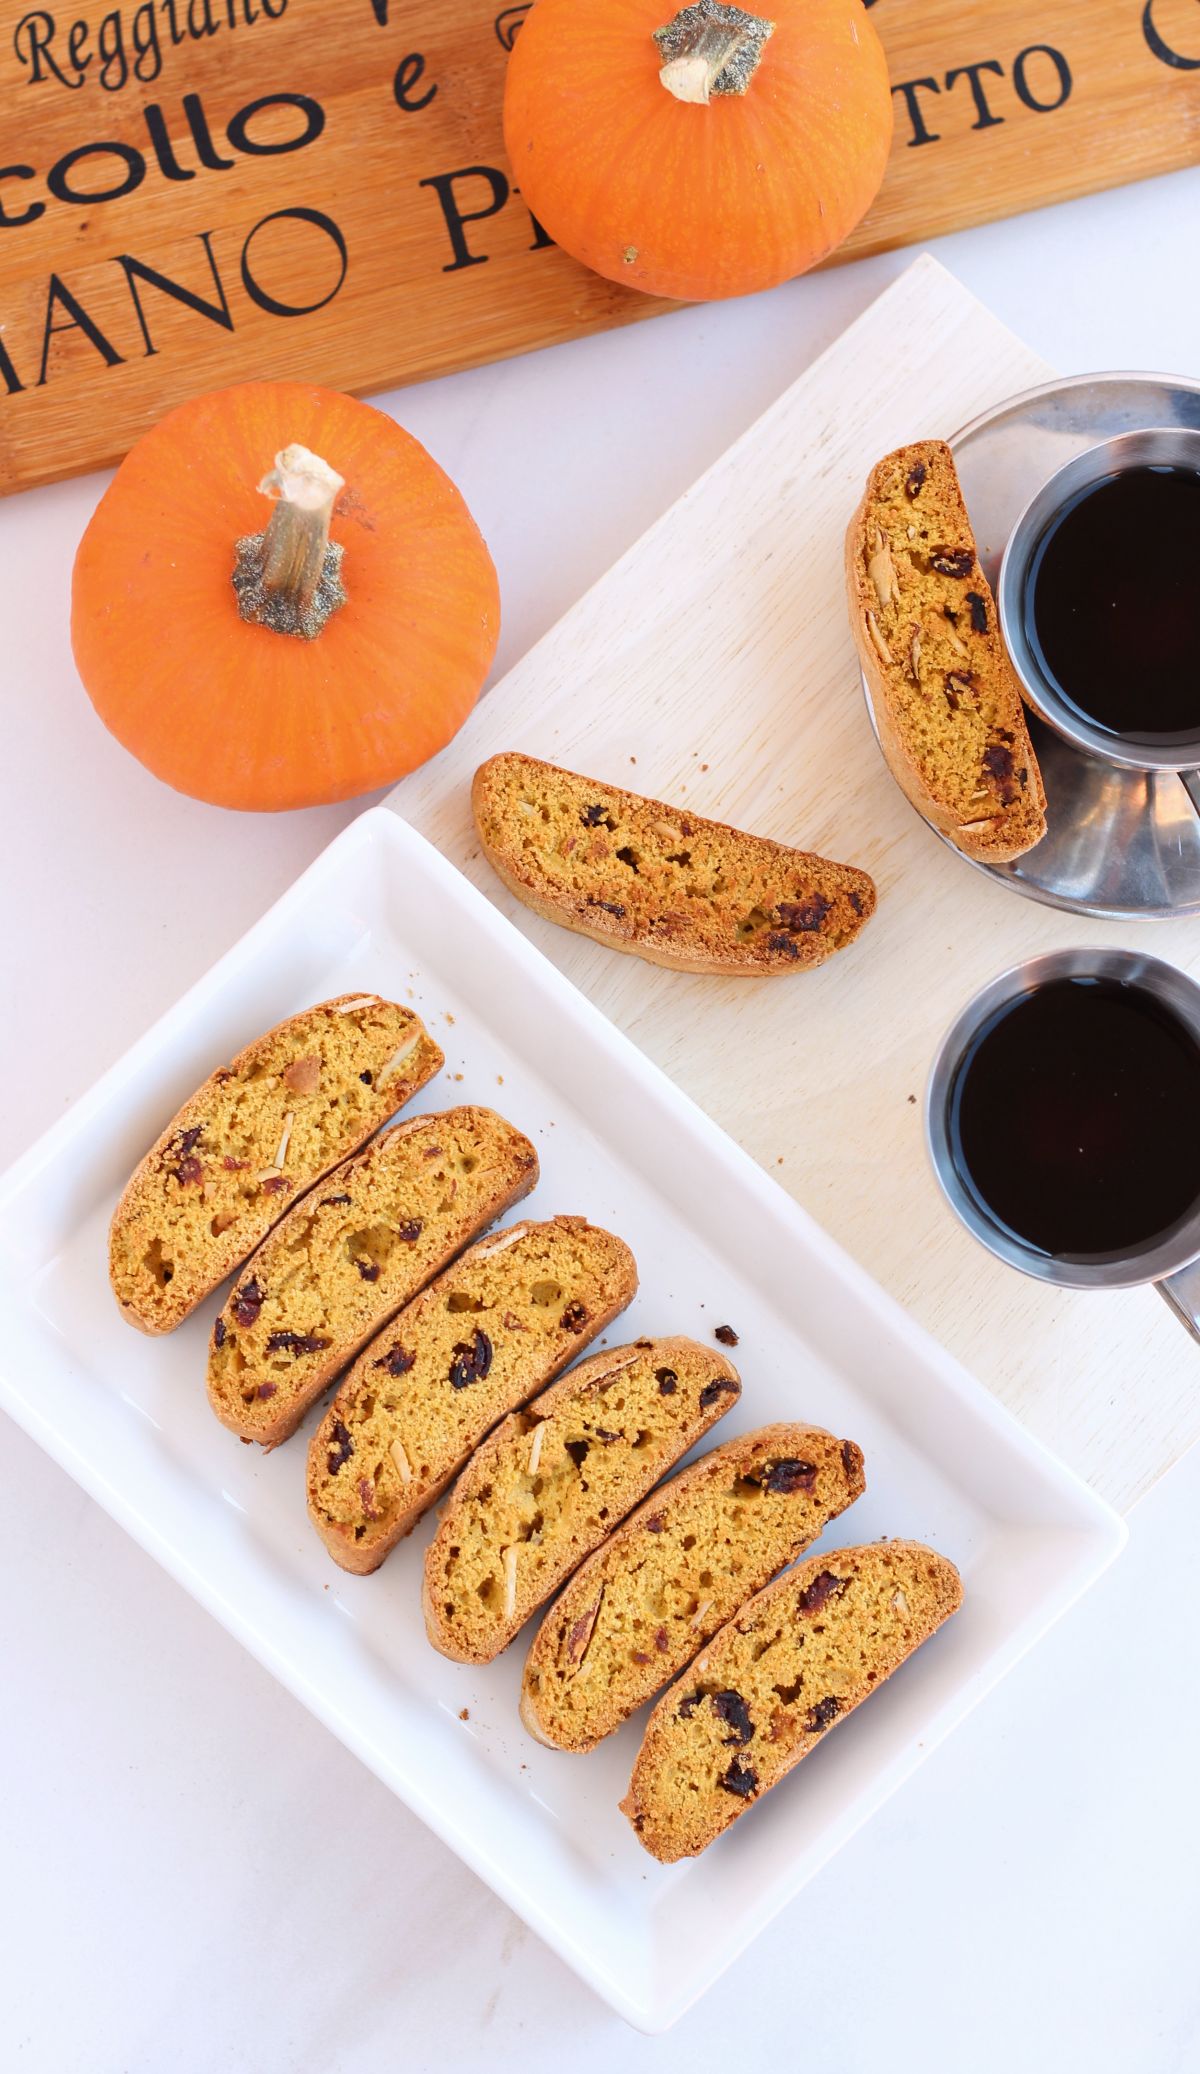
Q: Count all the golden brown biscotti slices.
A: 8